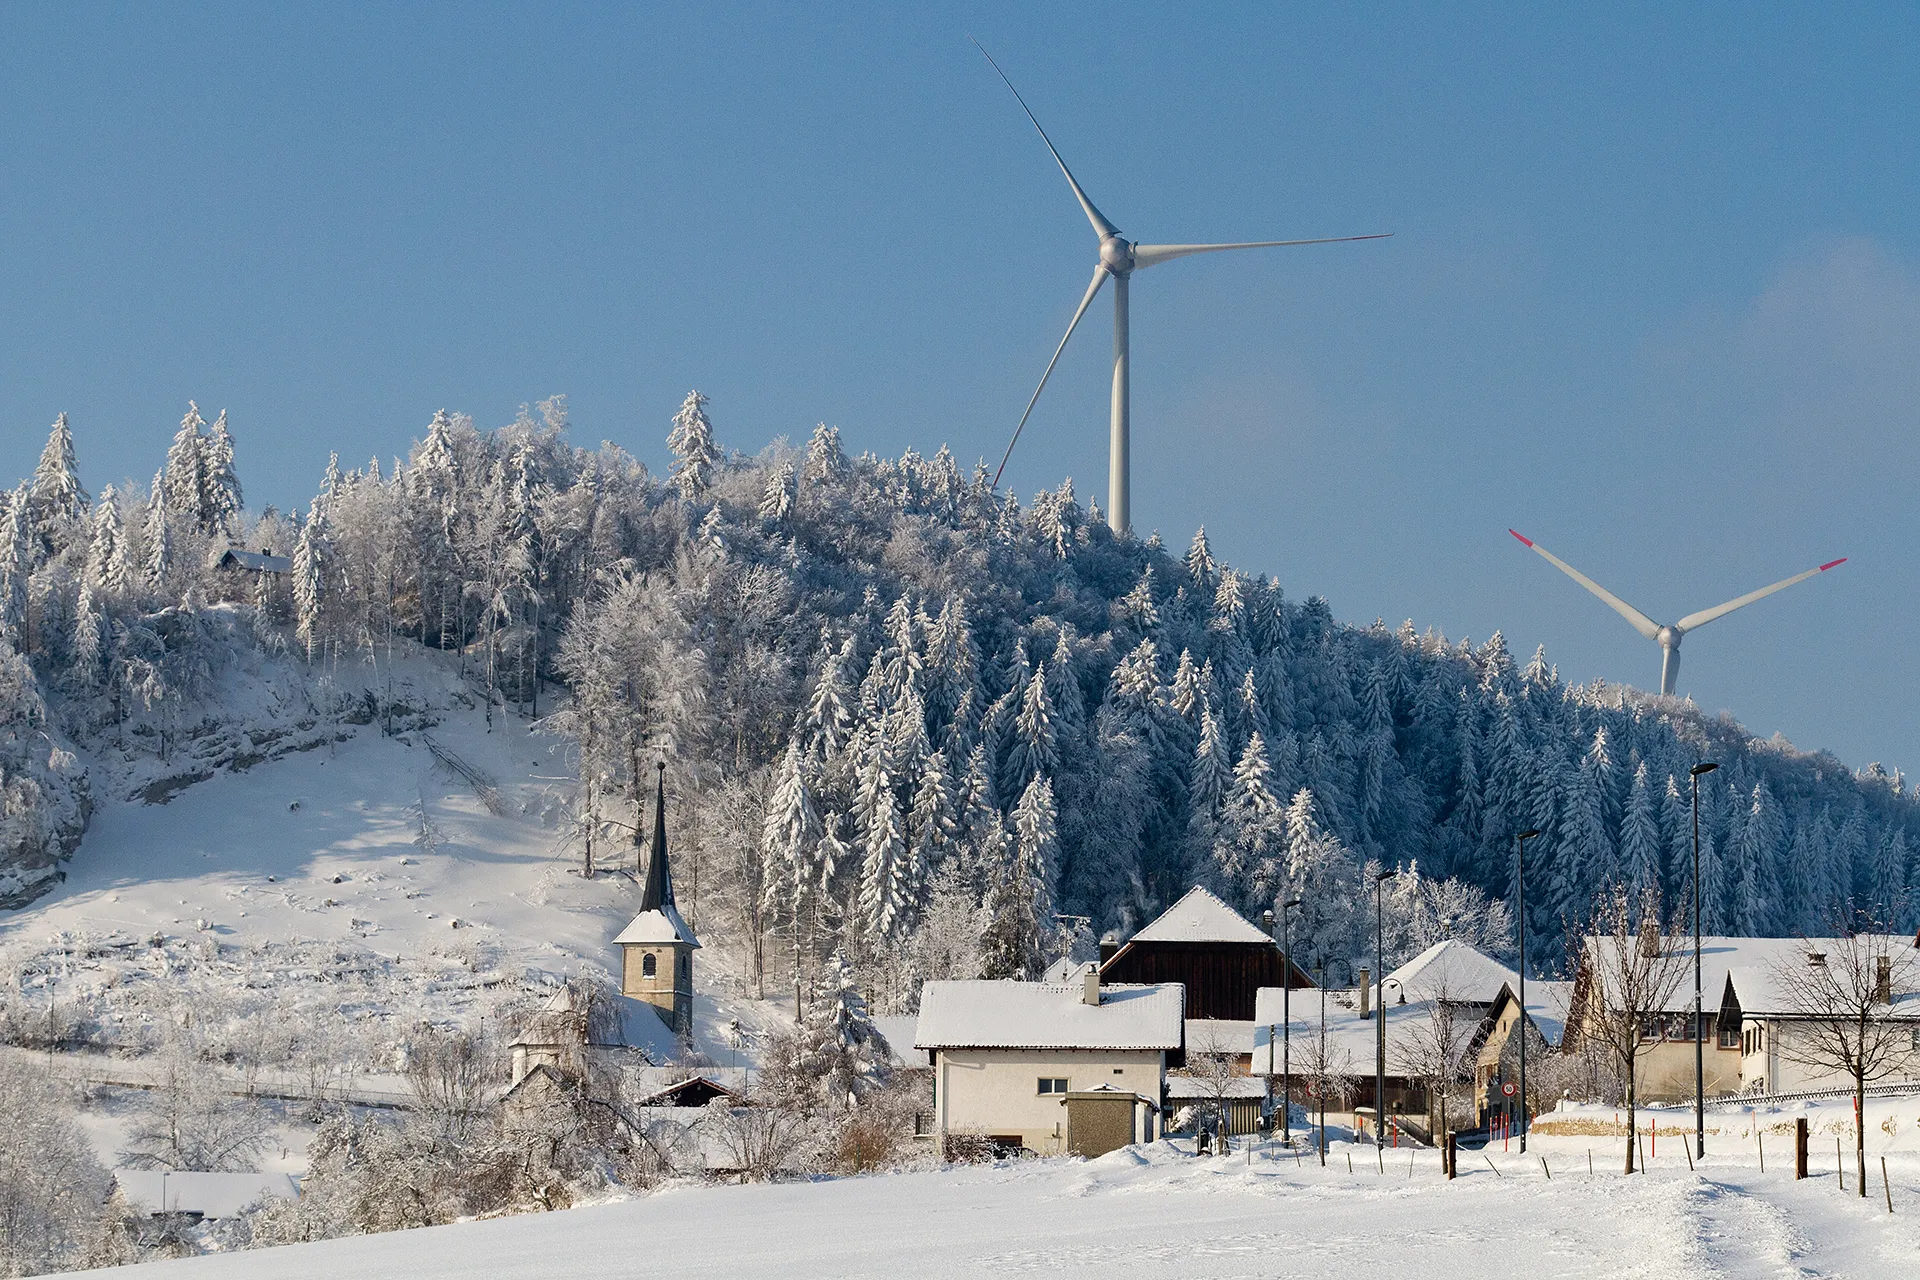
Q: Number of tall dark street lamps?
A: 4